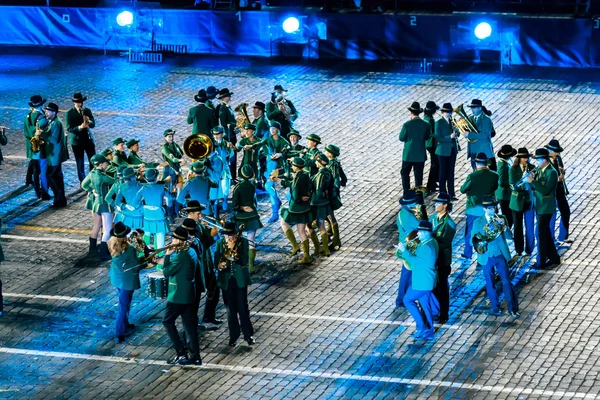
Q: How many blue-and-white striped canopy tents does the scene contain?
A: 0